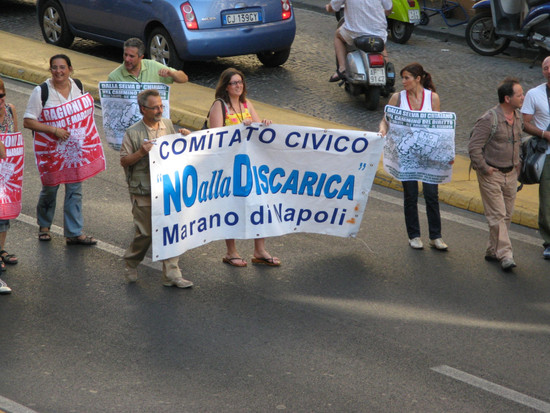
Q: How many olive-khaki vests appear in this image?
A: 1